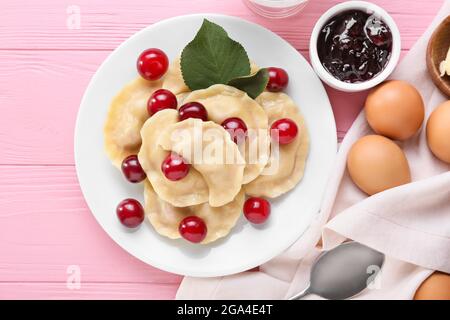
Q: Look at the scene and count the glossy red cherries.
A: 11